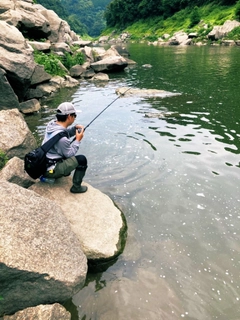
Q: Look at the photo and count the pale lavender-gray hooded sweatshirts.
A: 1